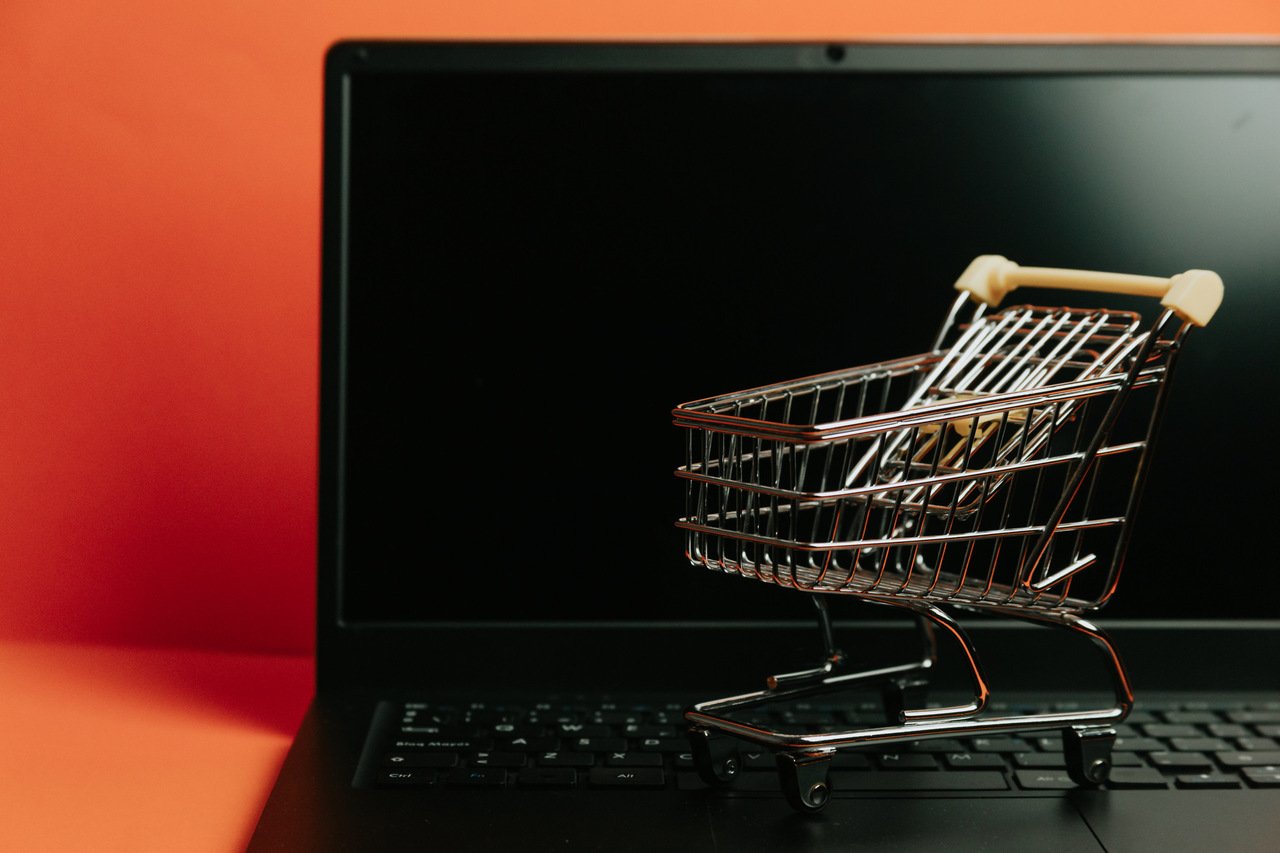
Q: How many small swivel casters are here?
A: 4